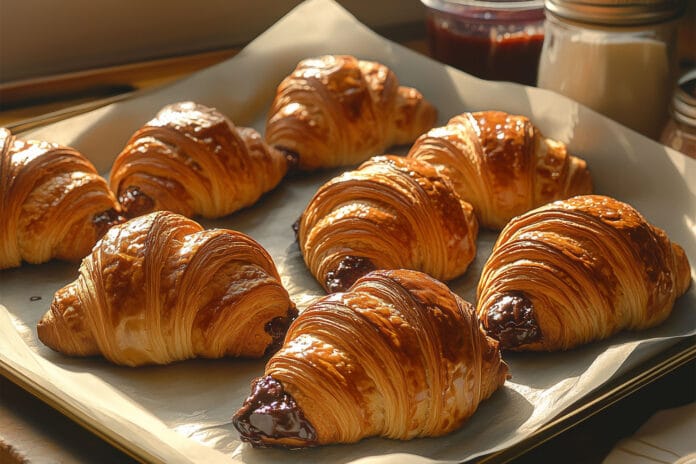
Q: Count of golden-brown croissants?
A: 8